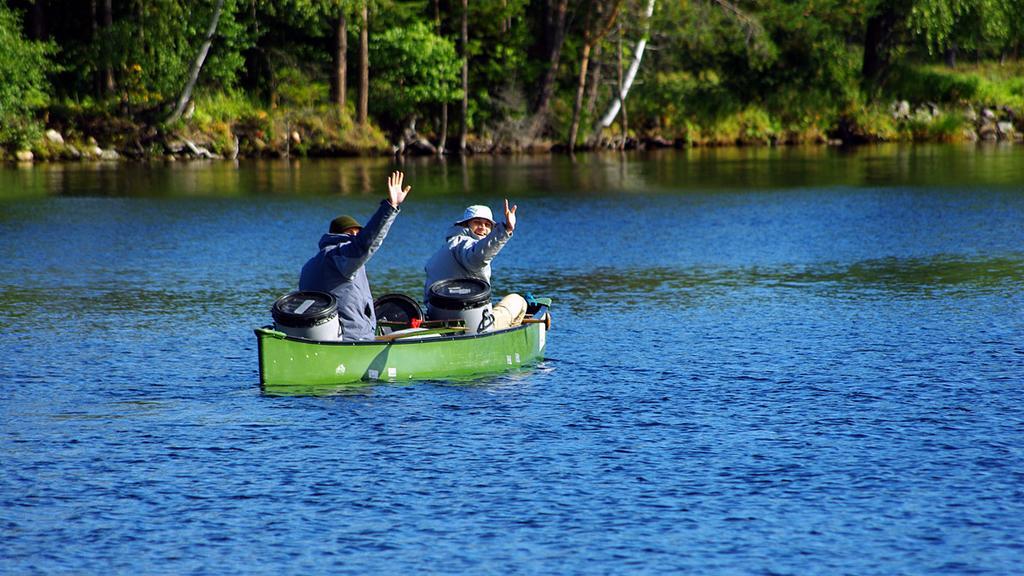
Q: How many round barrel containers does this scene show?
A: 3